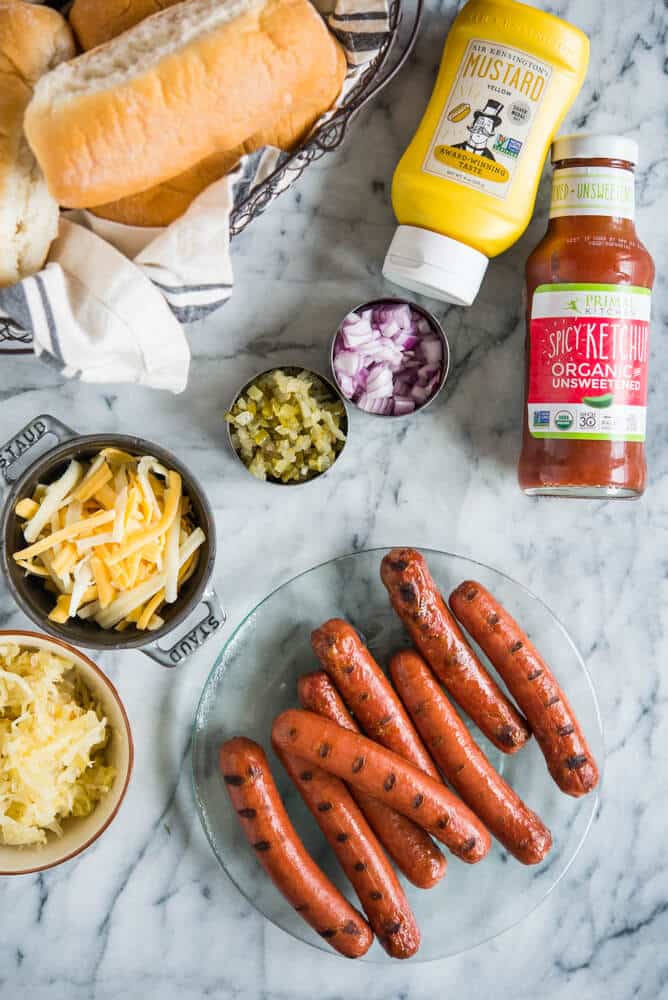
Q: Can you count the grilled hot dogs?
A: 8